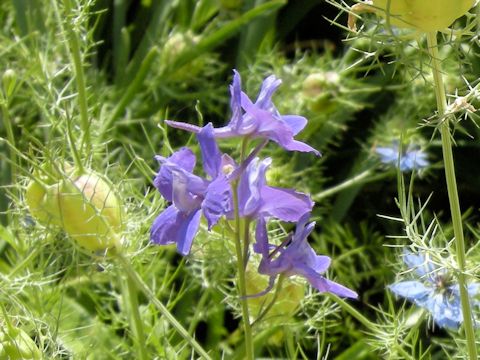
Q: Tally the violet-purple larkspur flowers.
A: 4